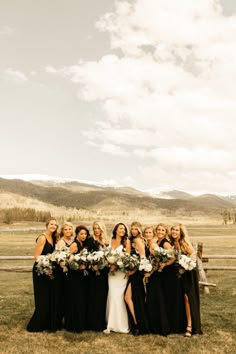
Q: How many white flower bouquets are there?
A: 9